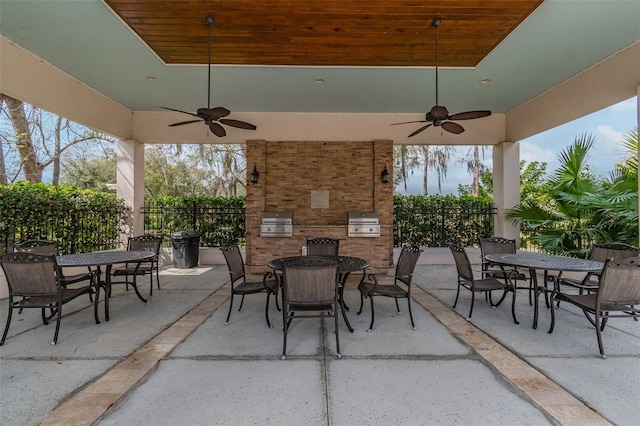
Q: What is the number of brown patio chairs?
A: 11